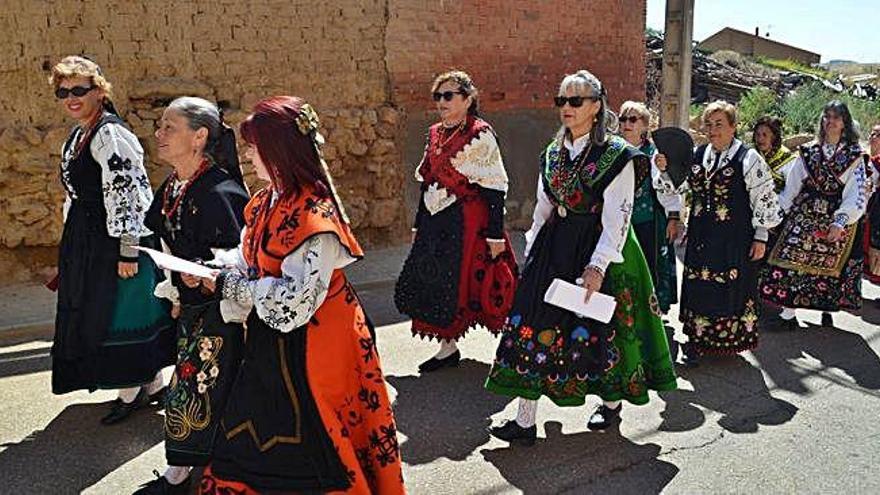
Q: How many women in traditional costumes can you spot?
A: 10